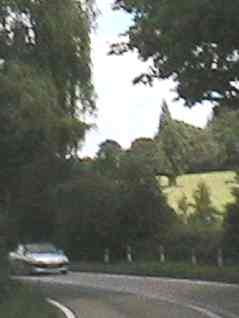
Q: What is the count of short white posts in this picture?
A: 5